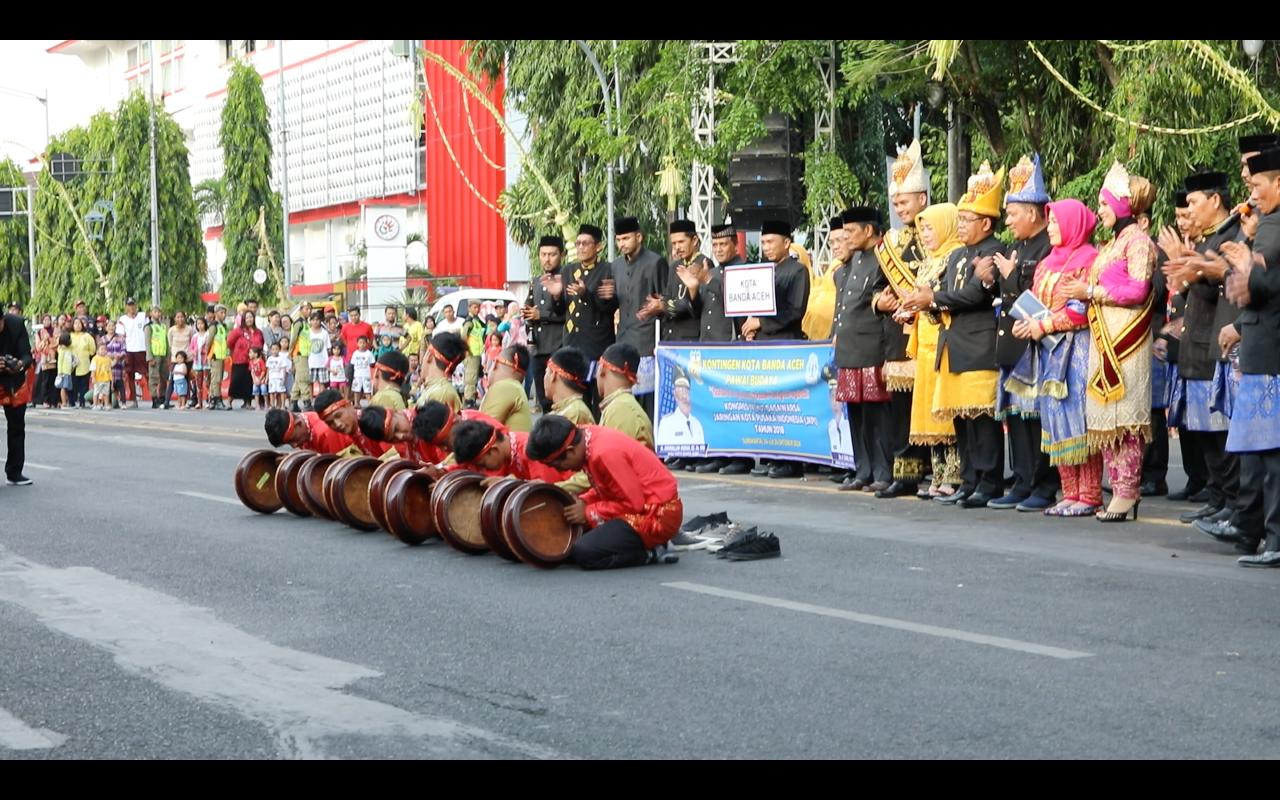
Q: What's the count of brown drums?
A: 11